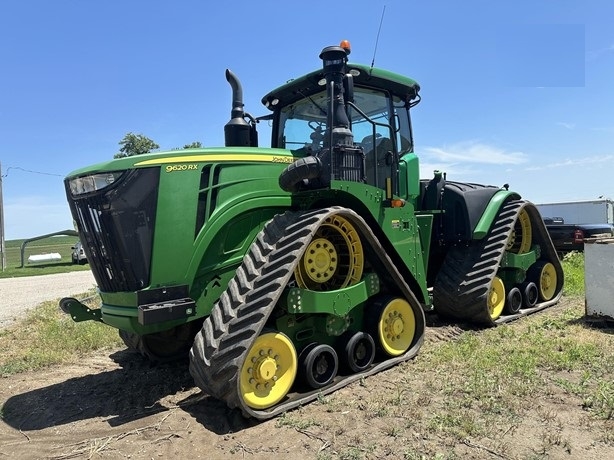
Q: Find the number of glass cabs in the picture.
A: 1